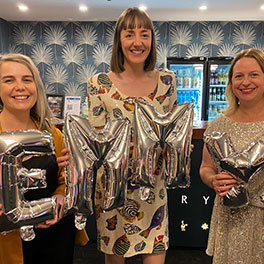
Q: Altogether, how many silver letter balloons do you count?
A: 4